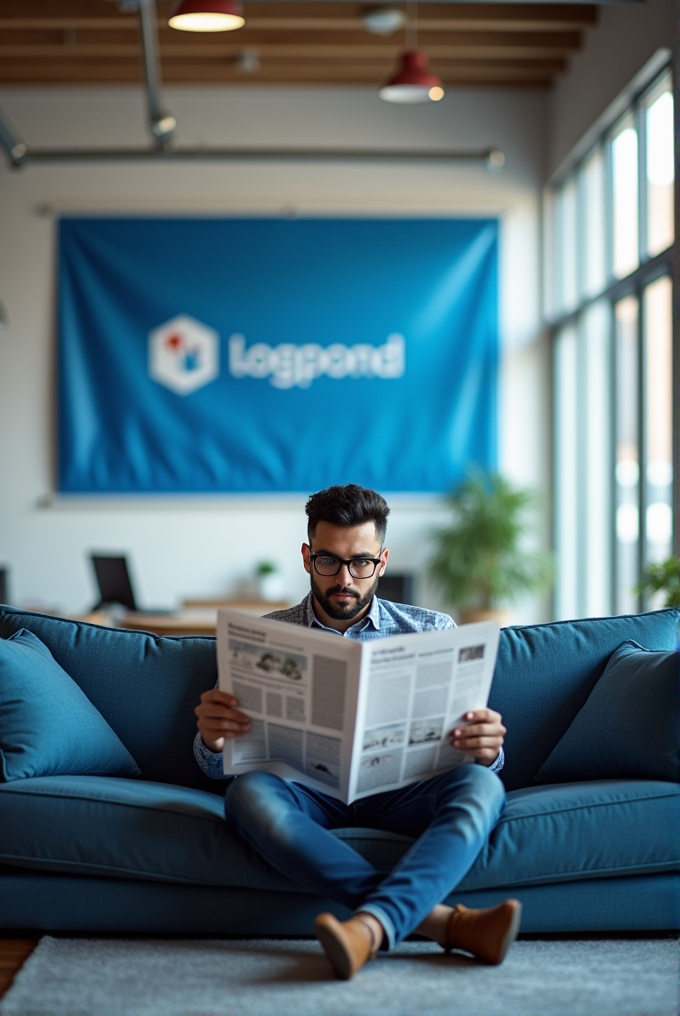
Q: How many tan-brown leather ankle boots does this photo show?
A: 2